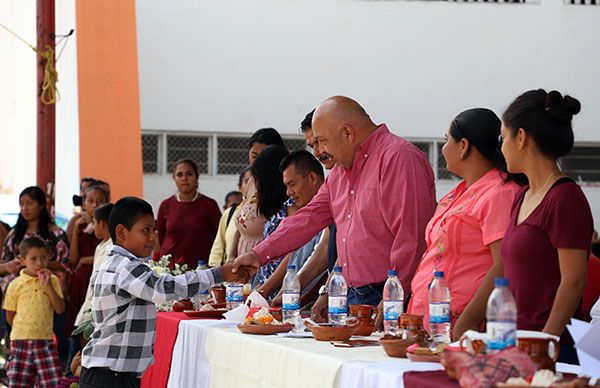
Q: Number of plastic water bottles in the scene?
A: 7